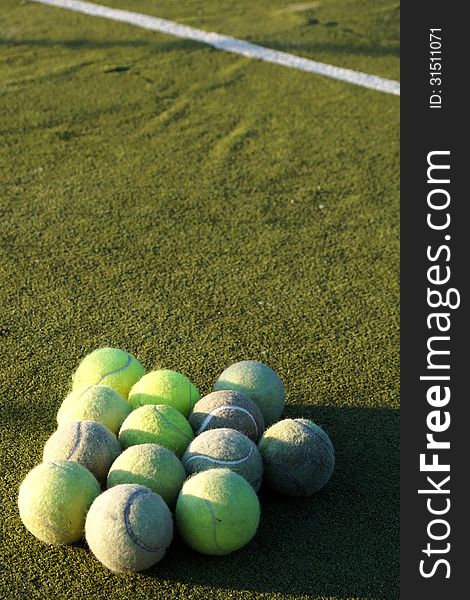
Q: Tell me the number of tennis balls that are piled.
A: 13